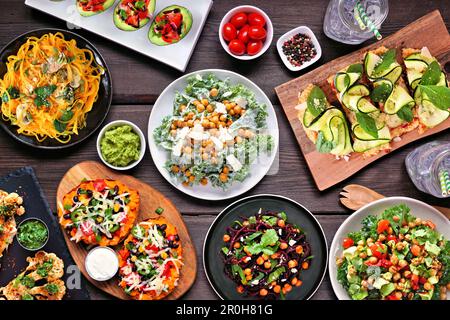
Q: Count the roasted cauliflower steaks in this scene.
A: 2